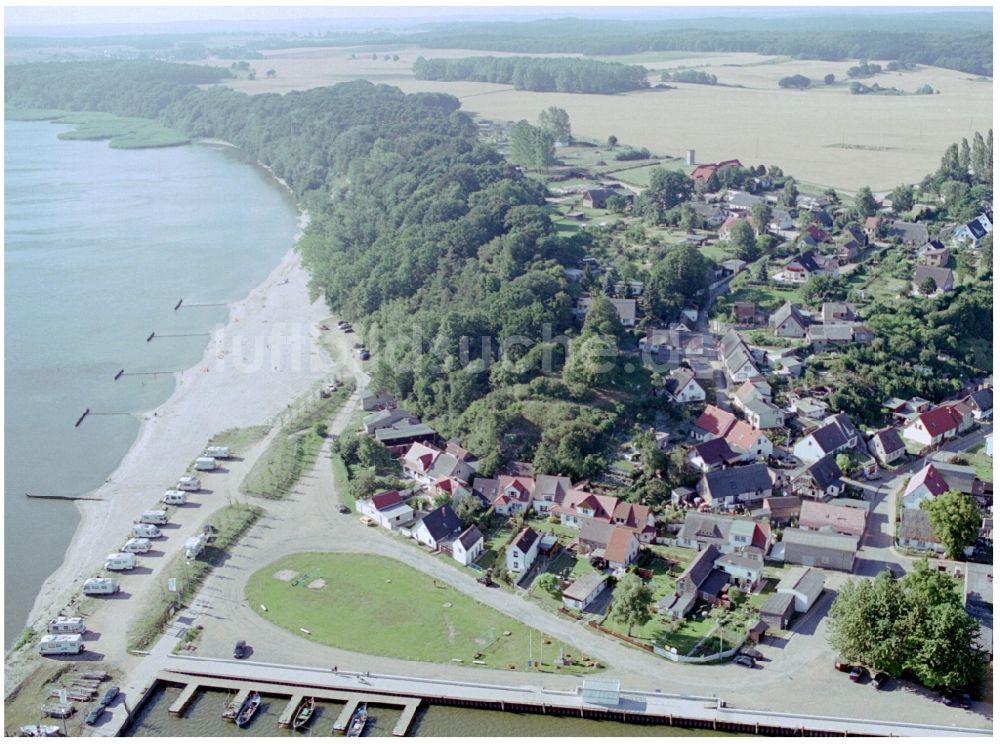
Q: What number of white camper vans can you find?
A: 12